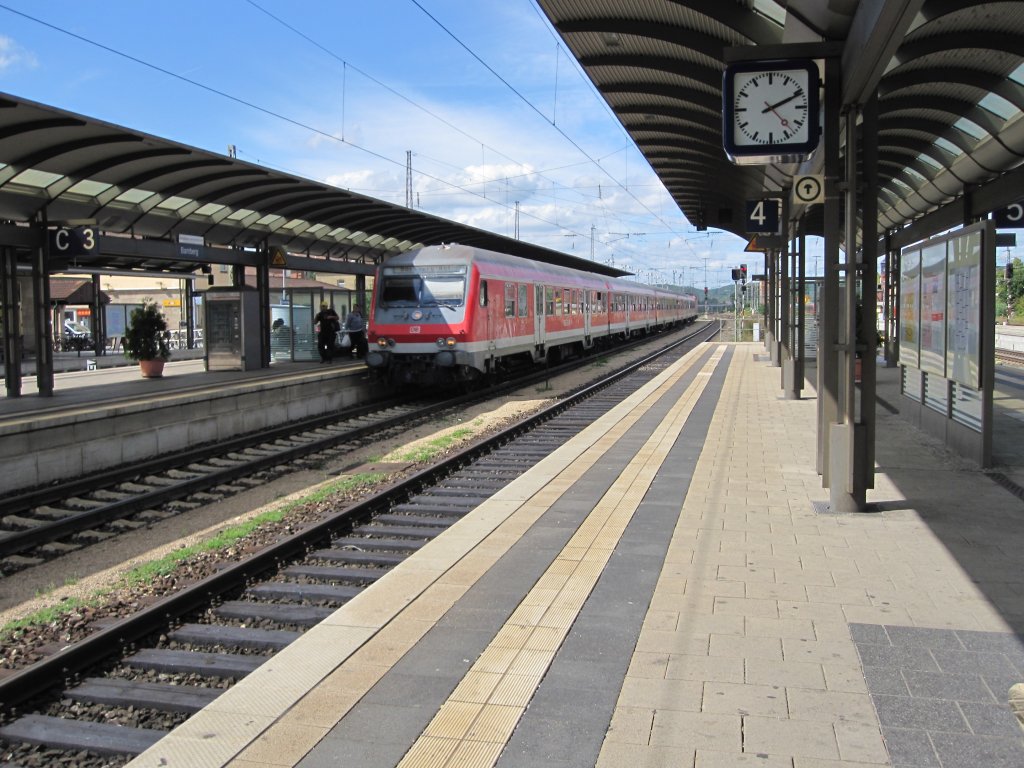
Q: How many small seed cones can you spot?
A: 0